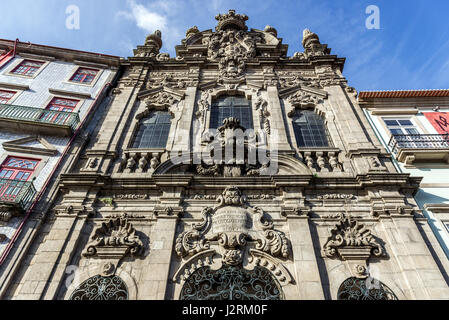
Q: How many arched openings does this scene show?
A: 6